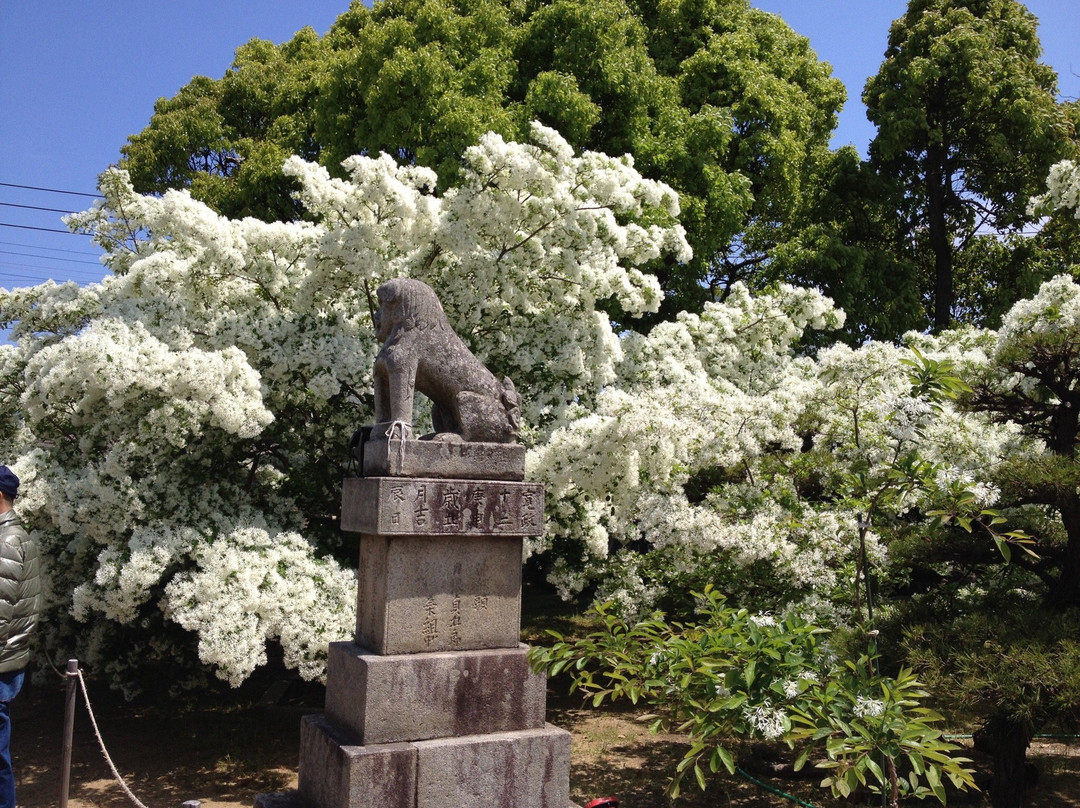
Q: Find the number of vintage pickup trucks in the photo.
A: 0